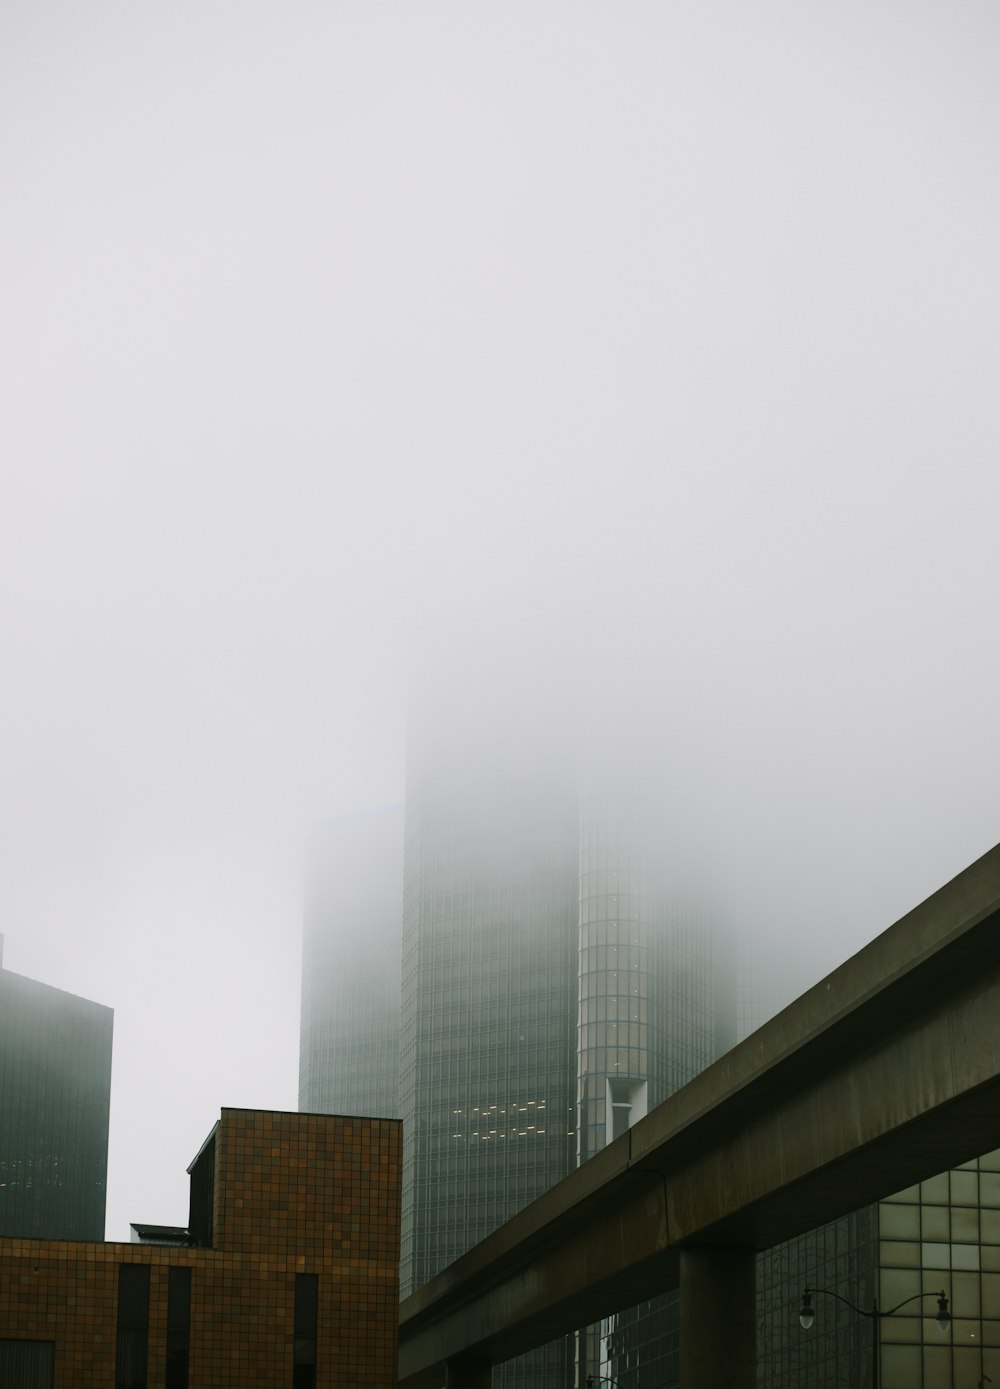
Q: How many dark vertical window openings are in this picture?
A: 3